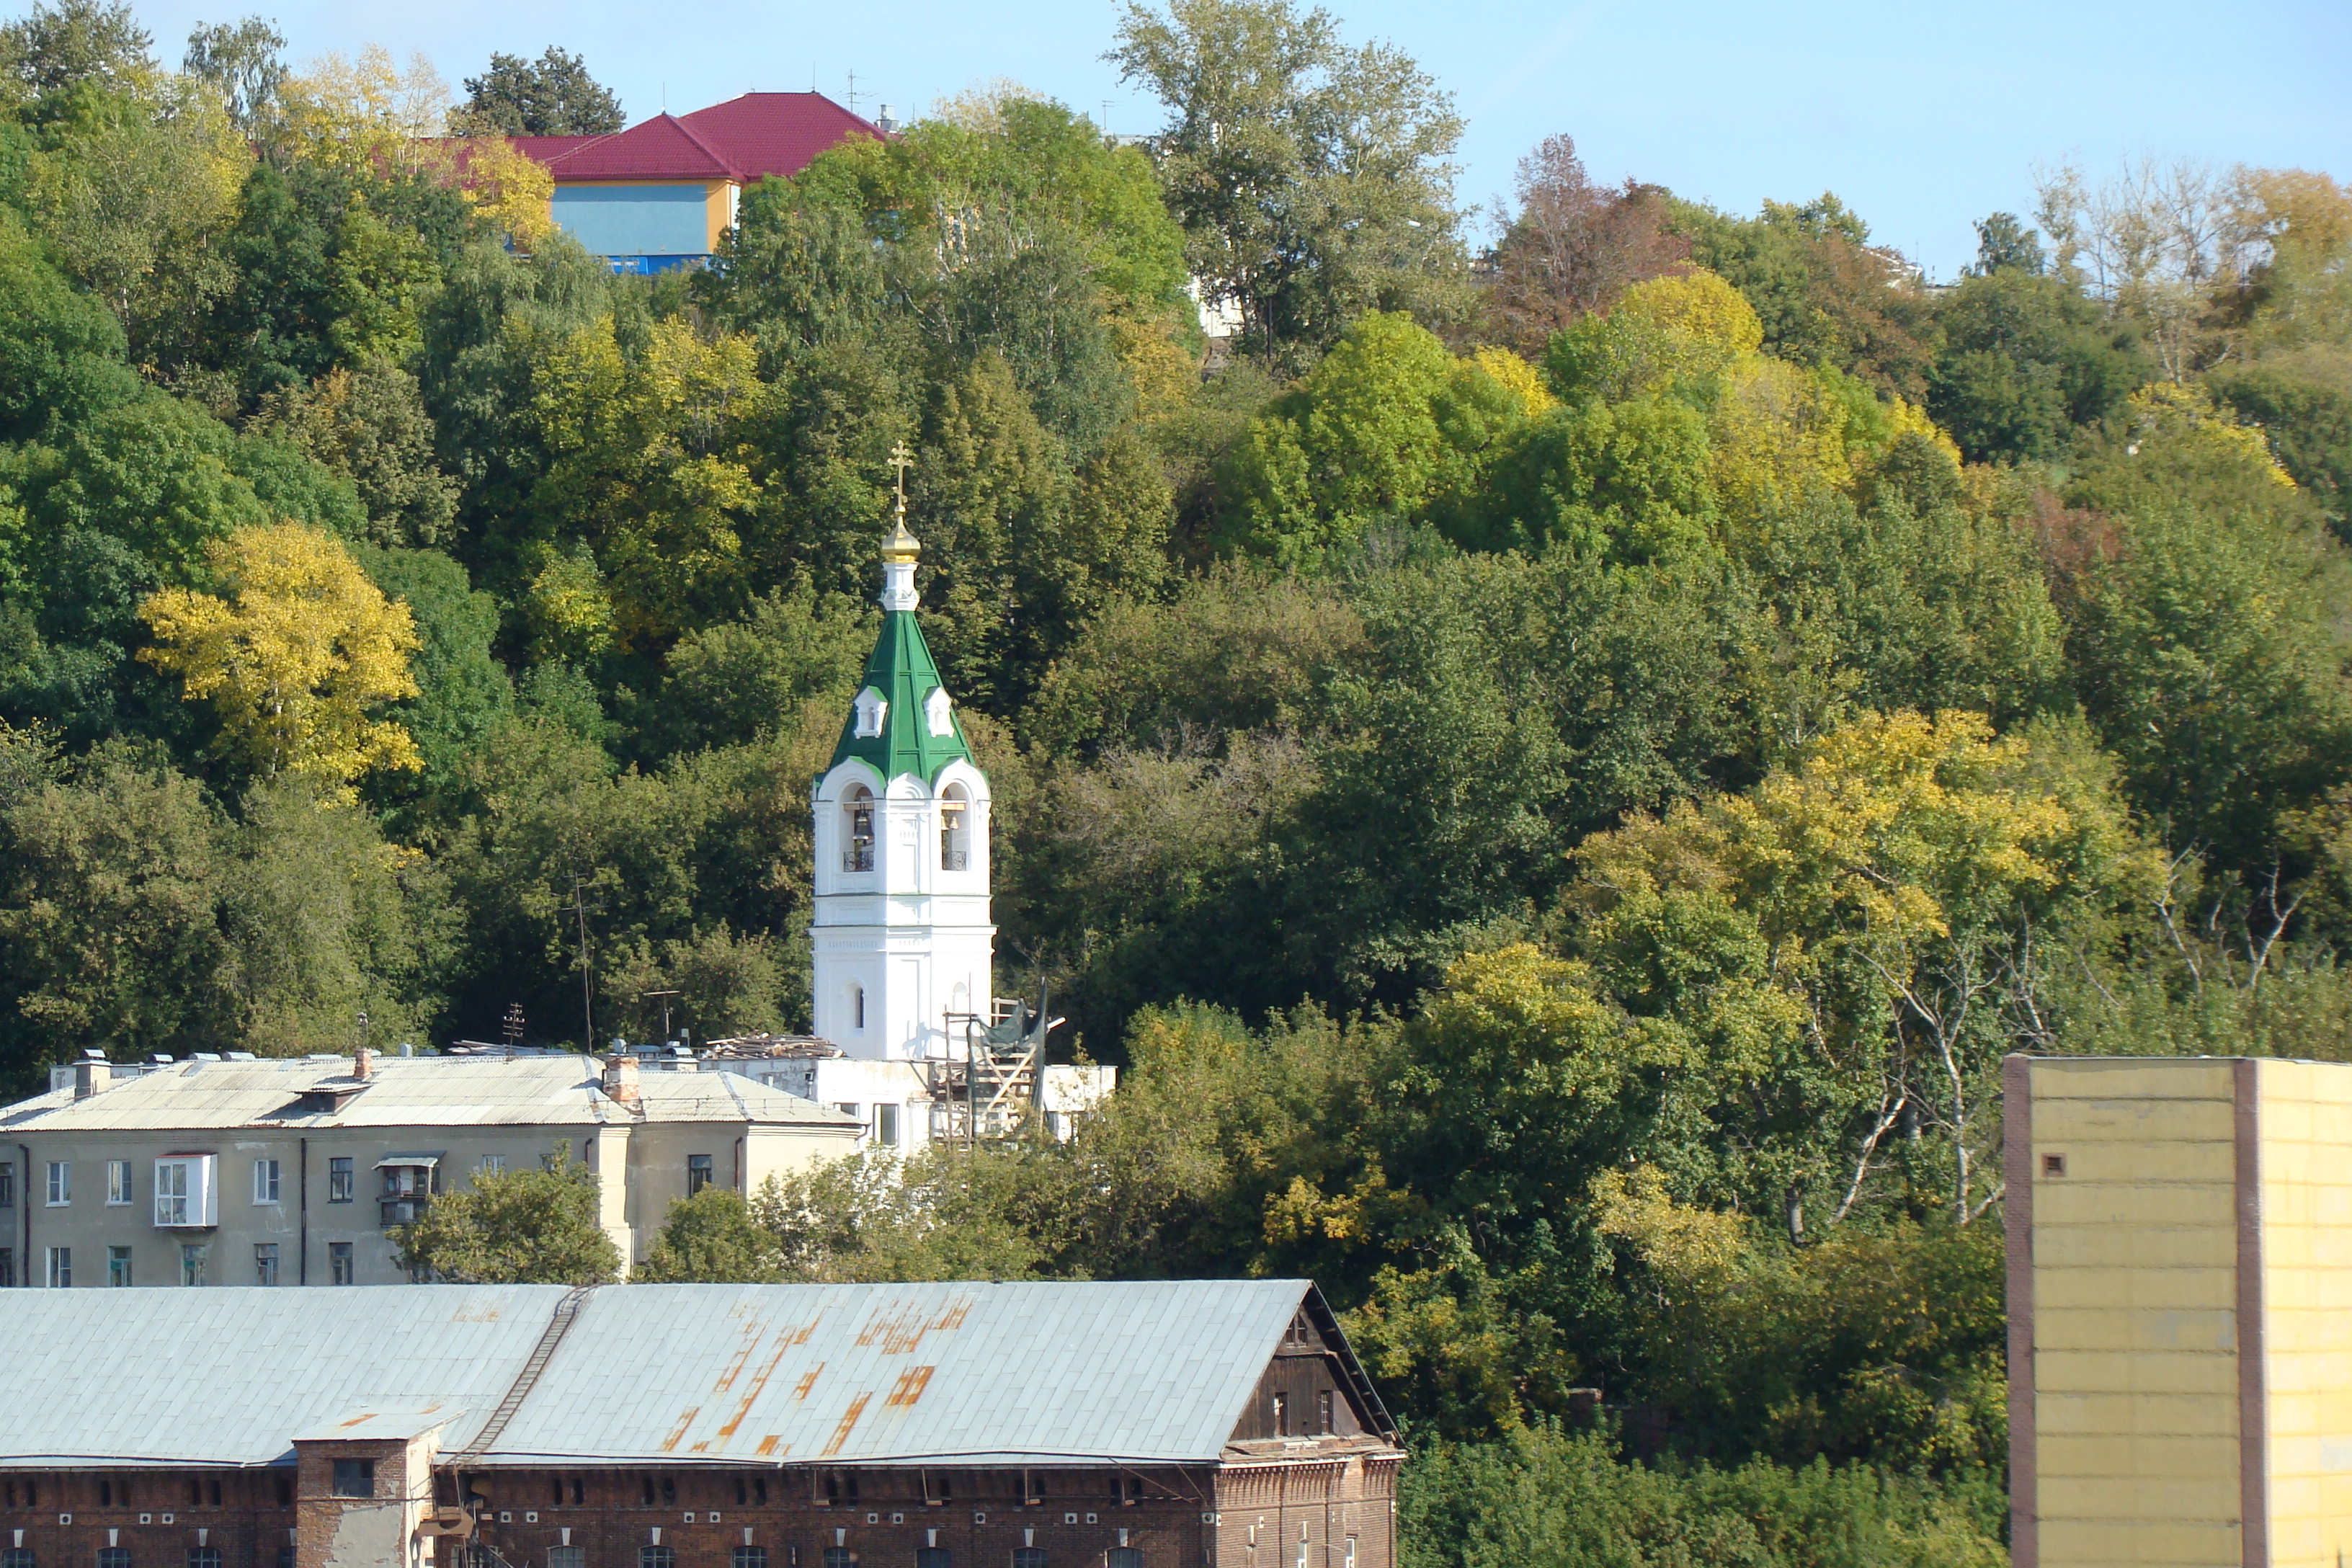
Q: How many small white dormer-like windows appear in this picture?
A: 2